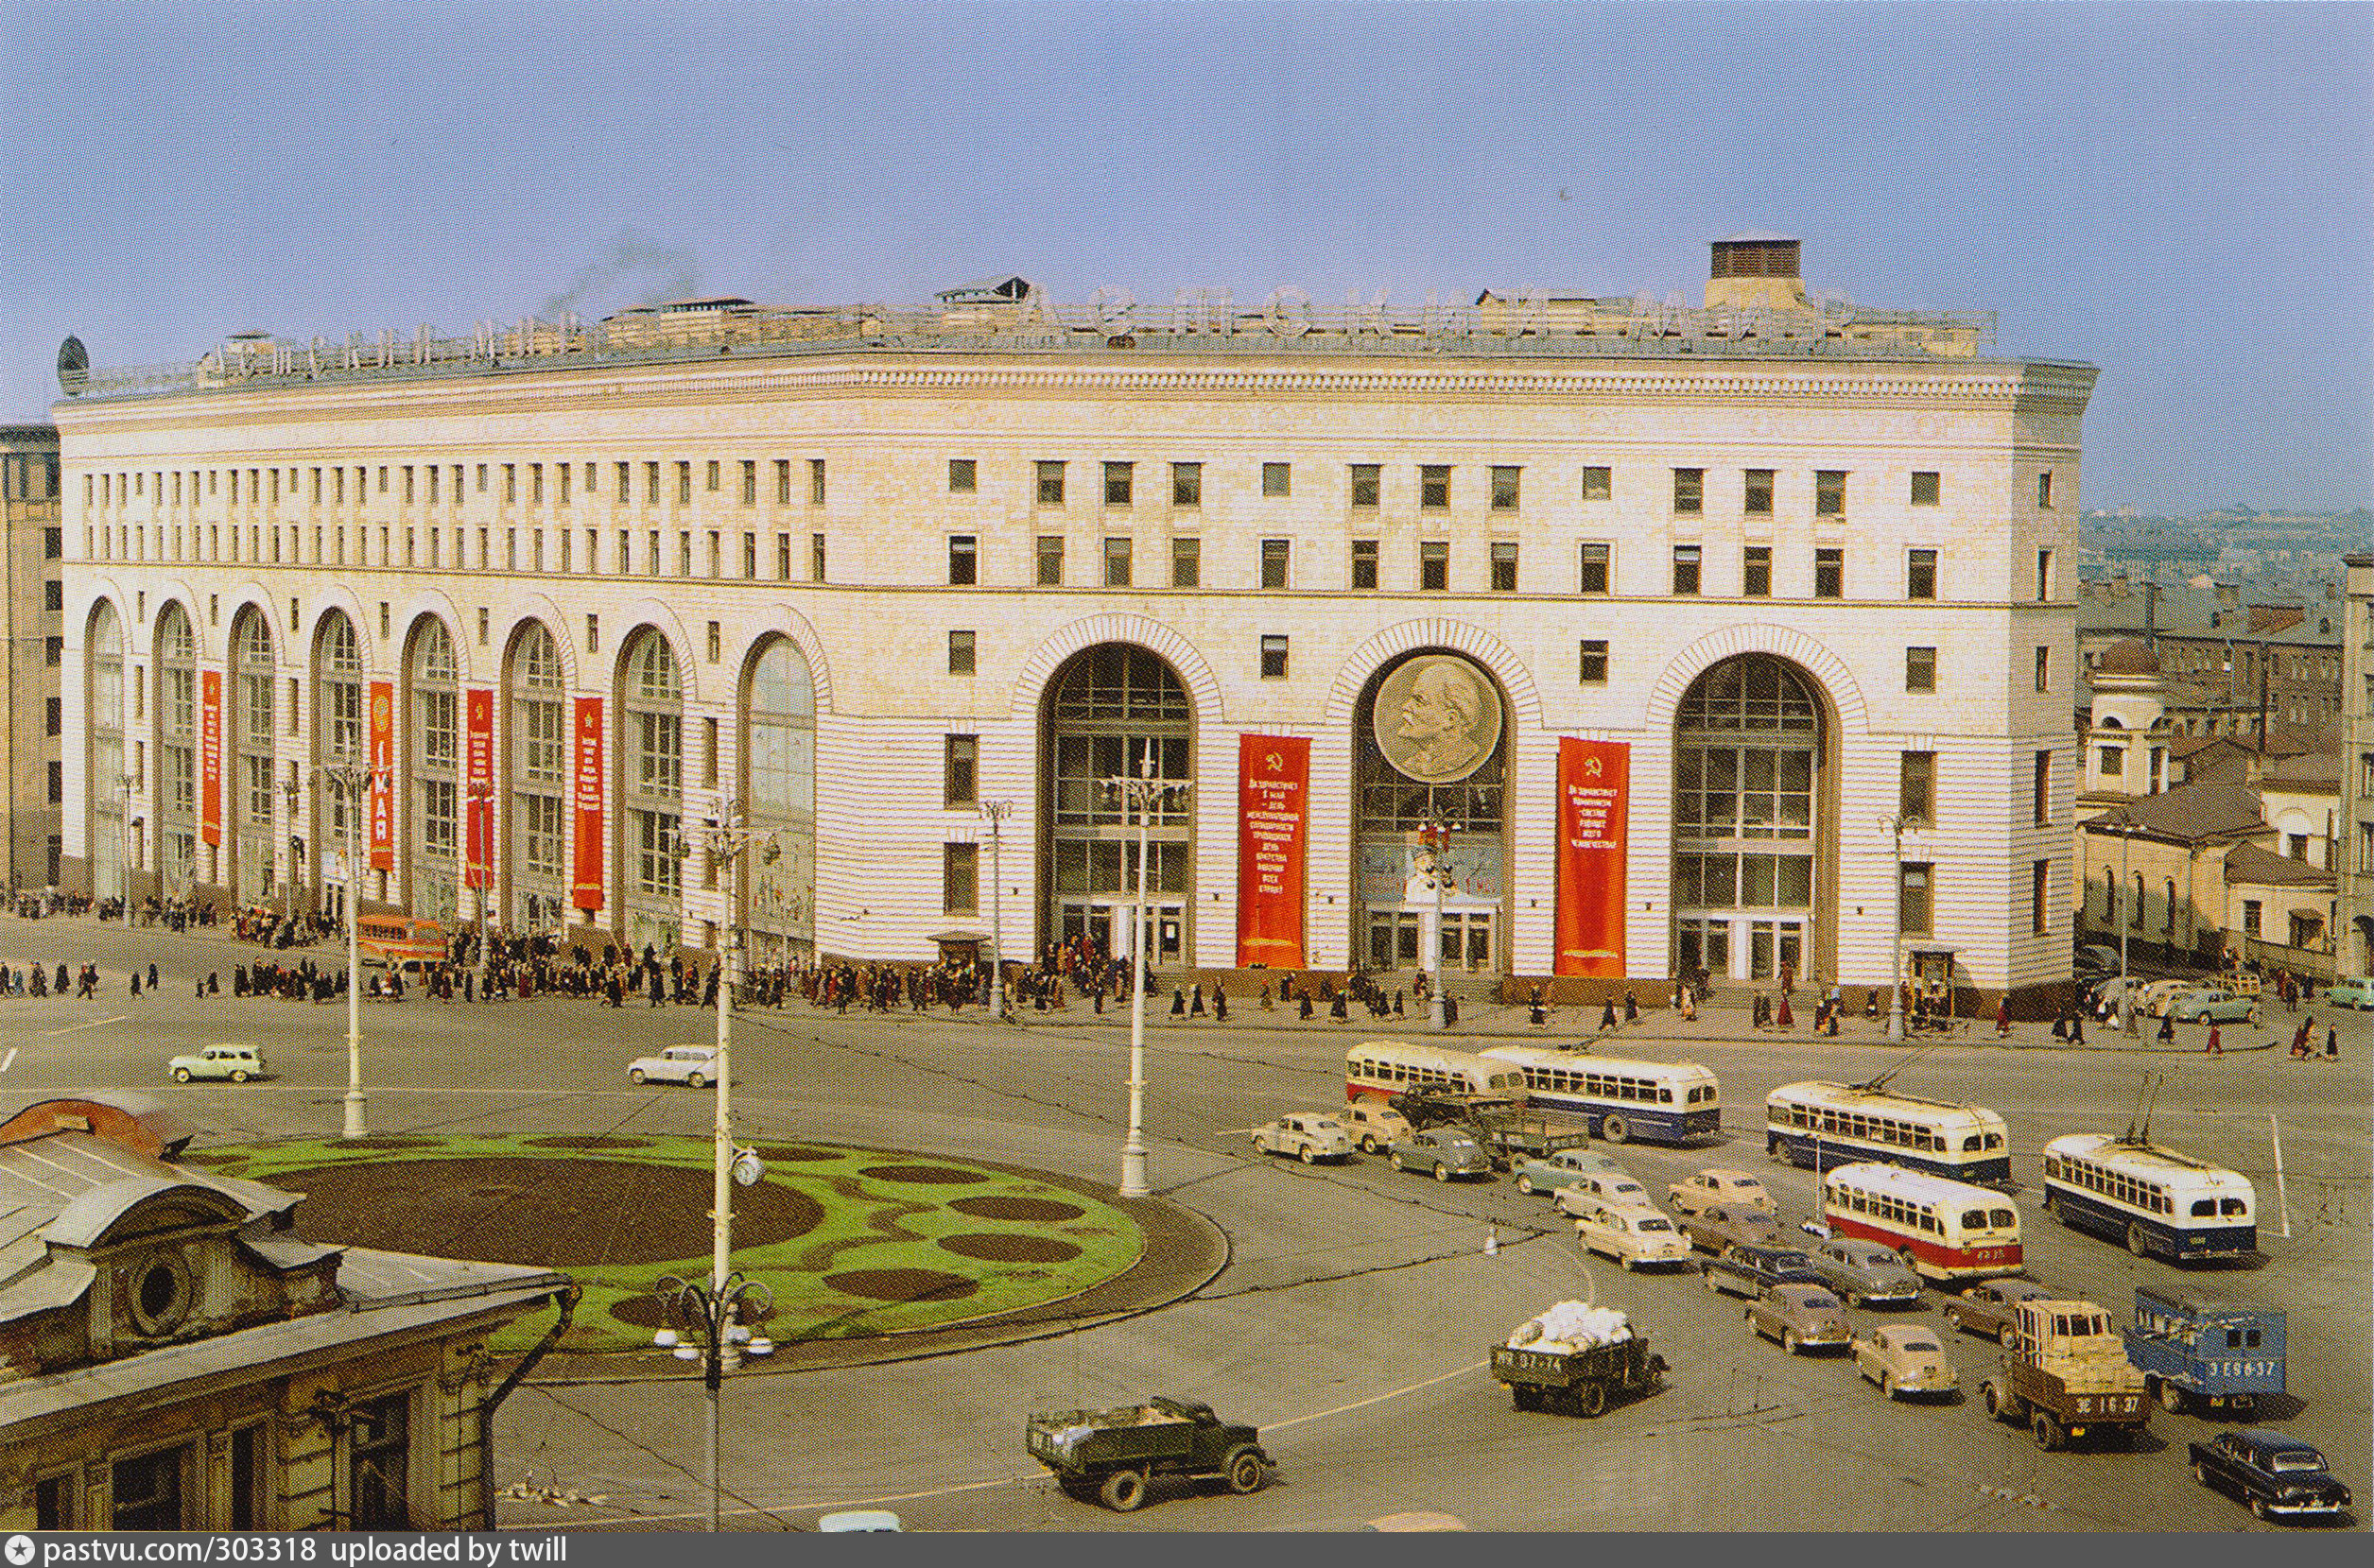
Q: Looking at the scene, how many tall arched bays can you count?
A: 11